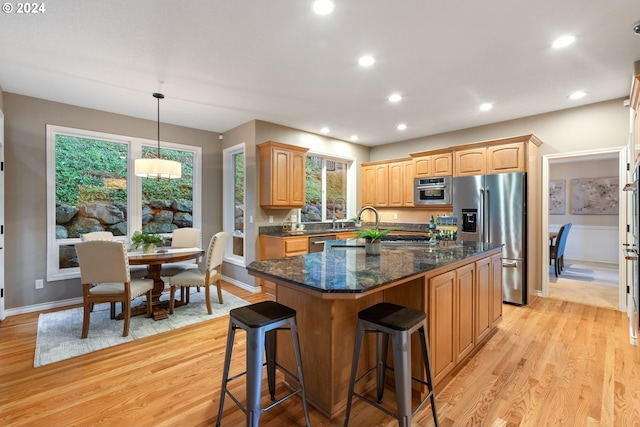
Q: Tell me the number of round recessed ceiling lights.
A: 9